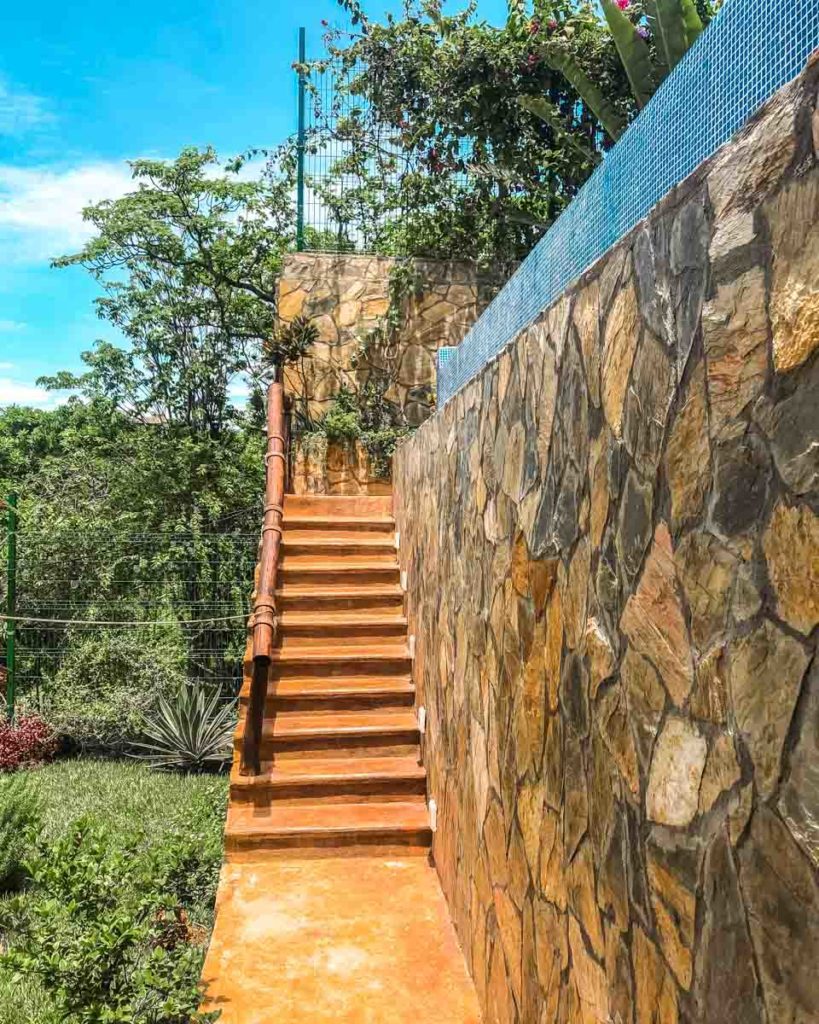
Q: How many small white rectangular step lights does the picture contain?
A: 5